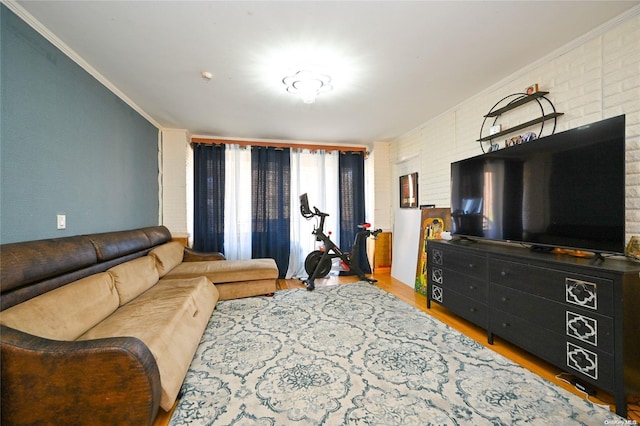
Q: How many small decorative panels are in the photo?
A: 6